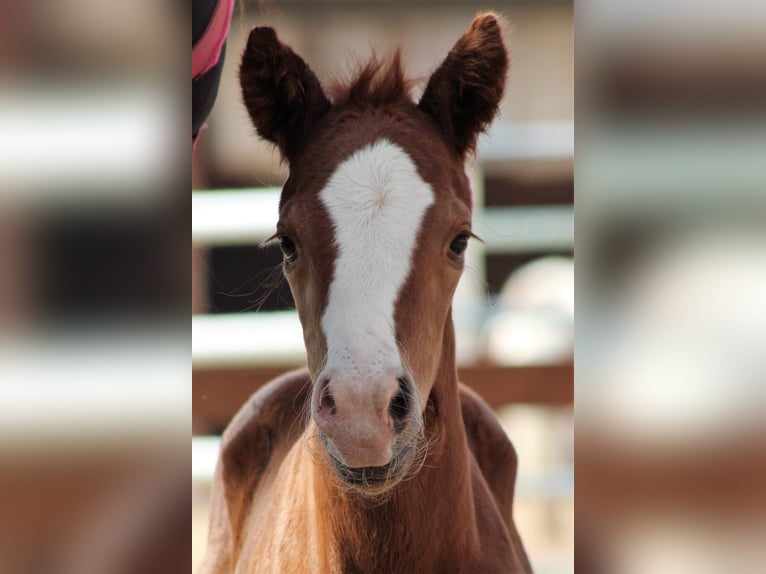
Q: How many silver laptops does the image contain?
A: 0